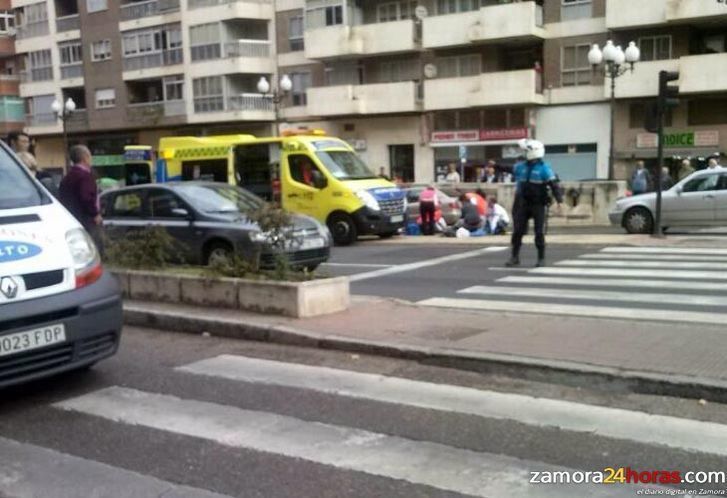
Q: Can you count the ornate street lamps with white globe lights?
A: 3